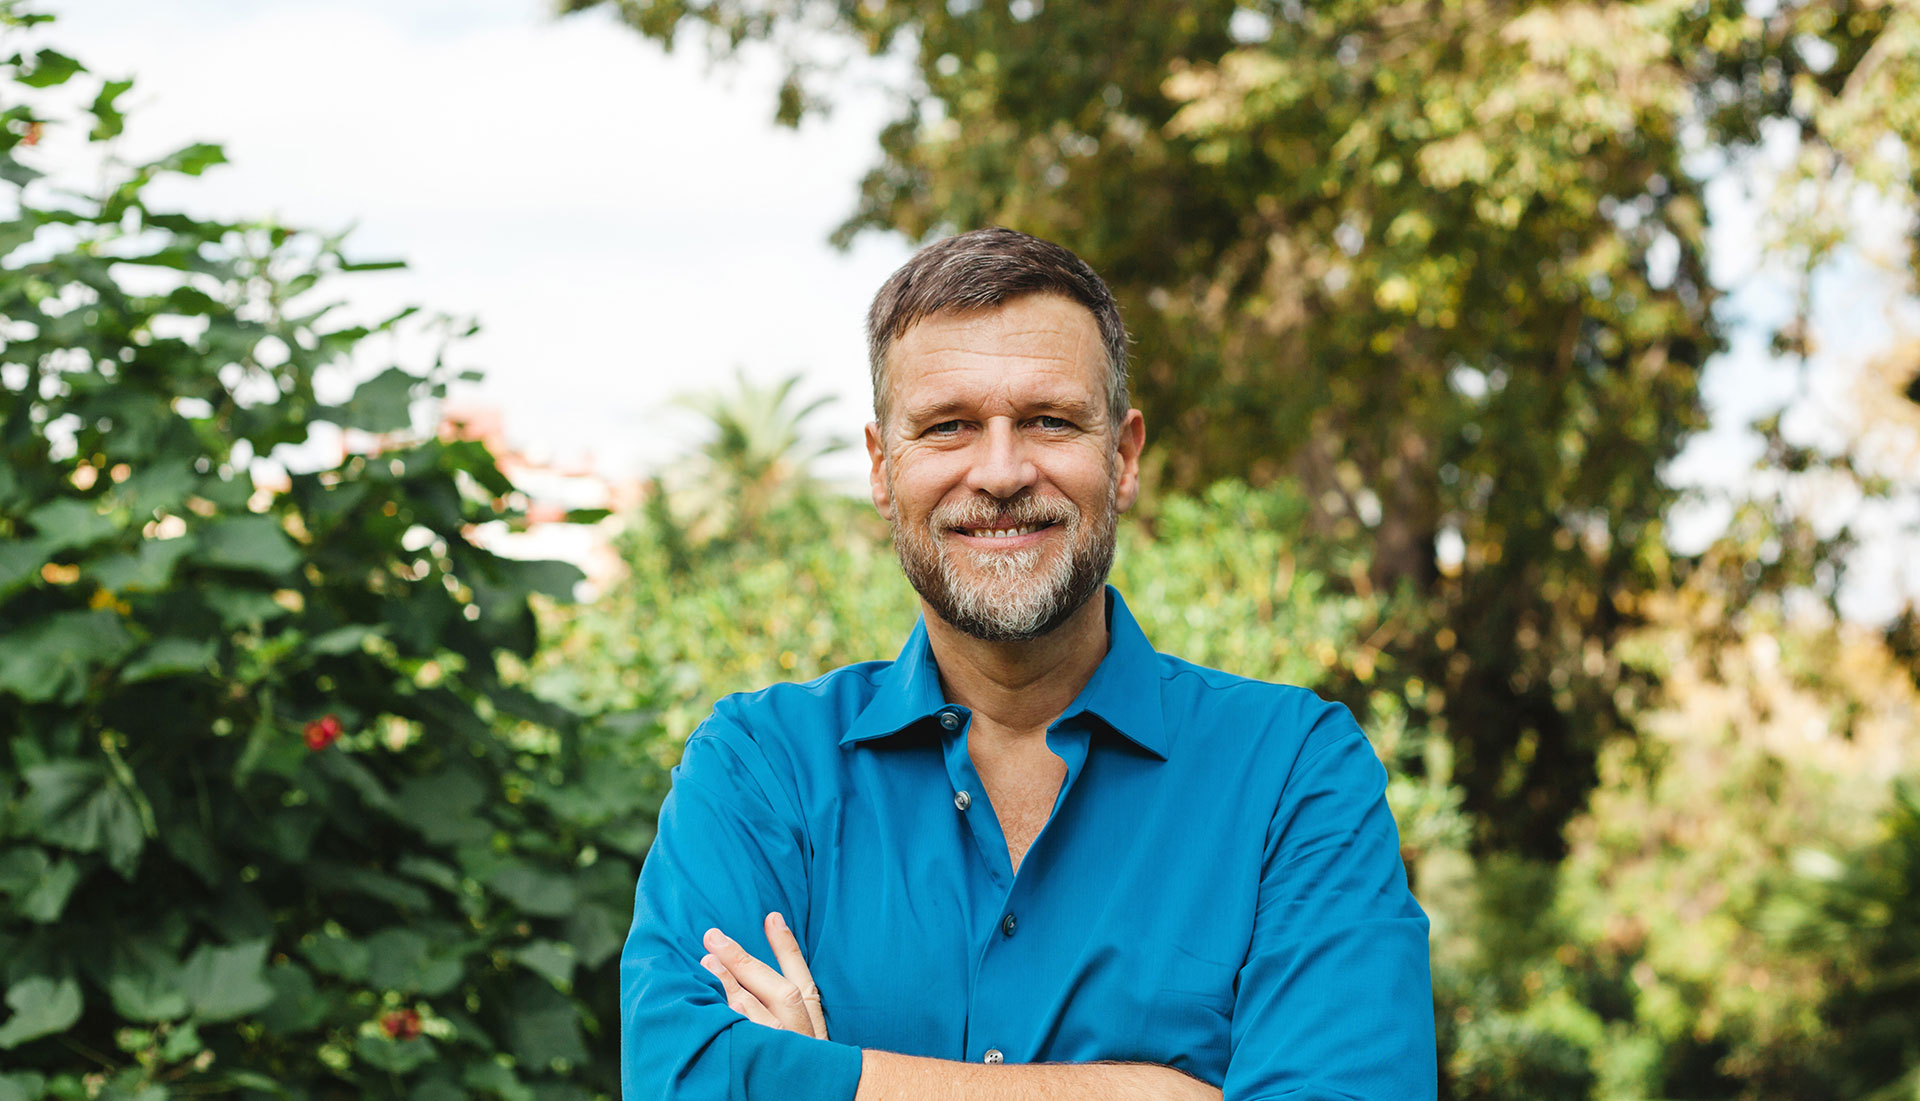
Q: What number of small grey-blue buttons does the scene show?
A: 4